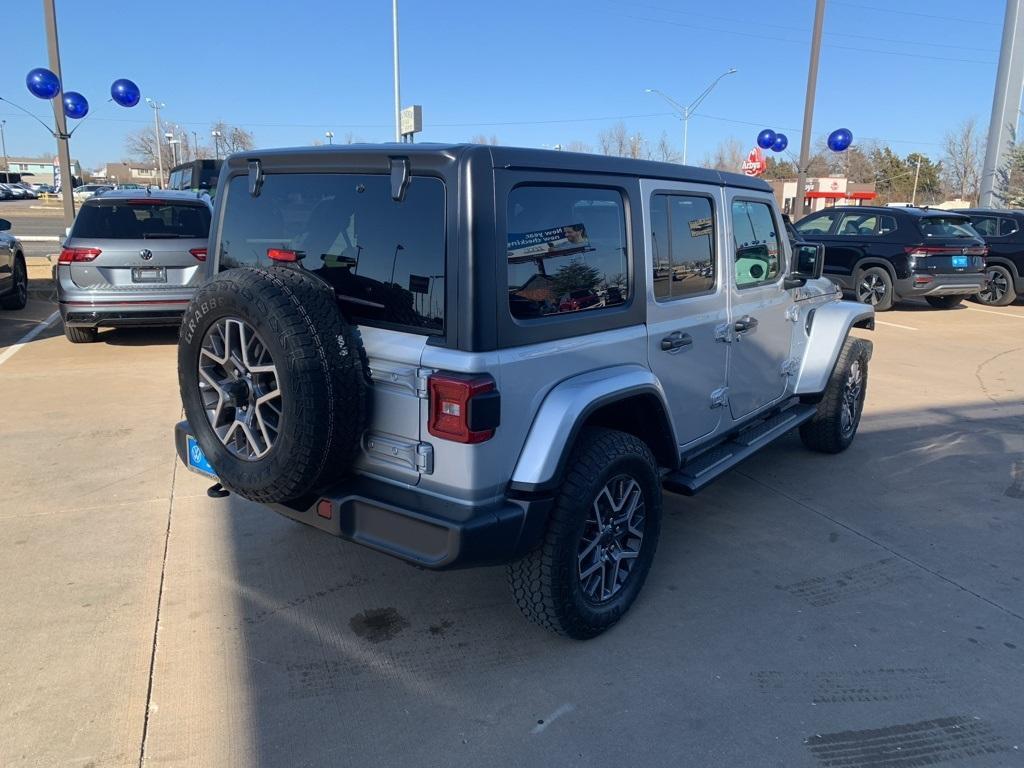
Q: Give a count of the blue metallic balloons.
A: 6